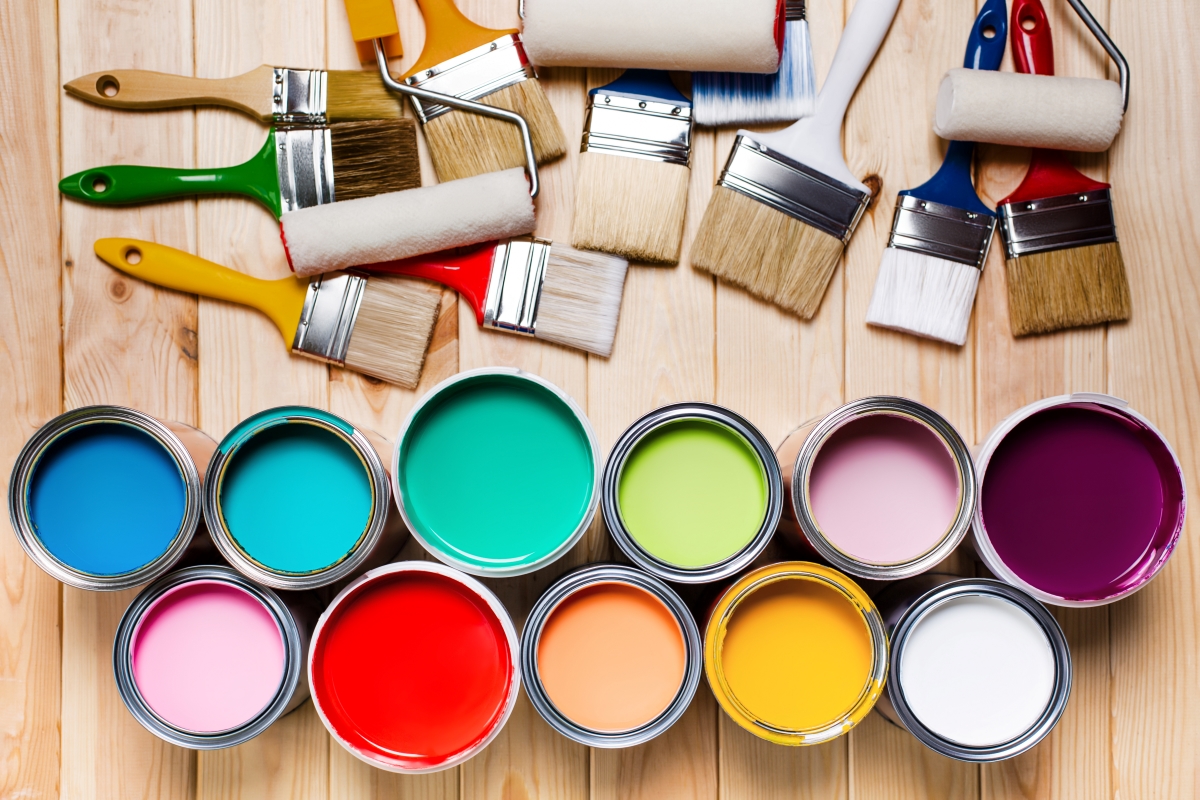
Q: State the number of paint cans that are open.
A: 11